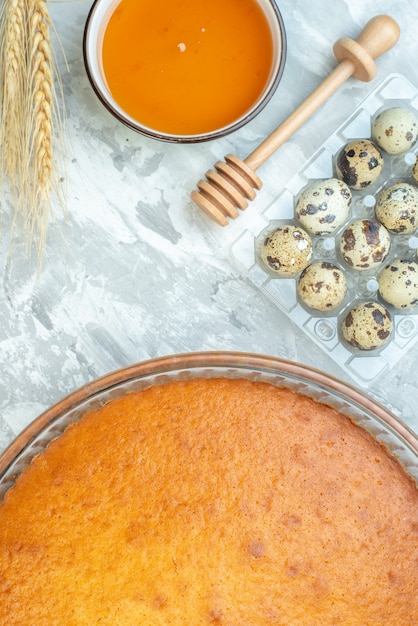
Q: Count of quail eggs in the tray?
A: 10